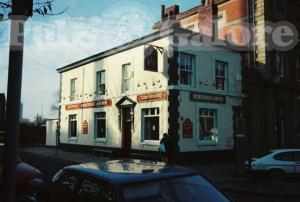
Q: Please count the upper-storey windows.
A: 5